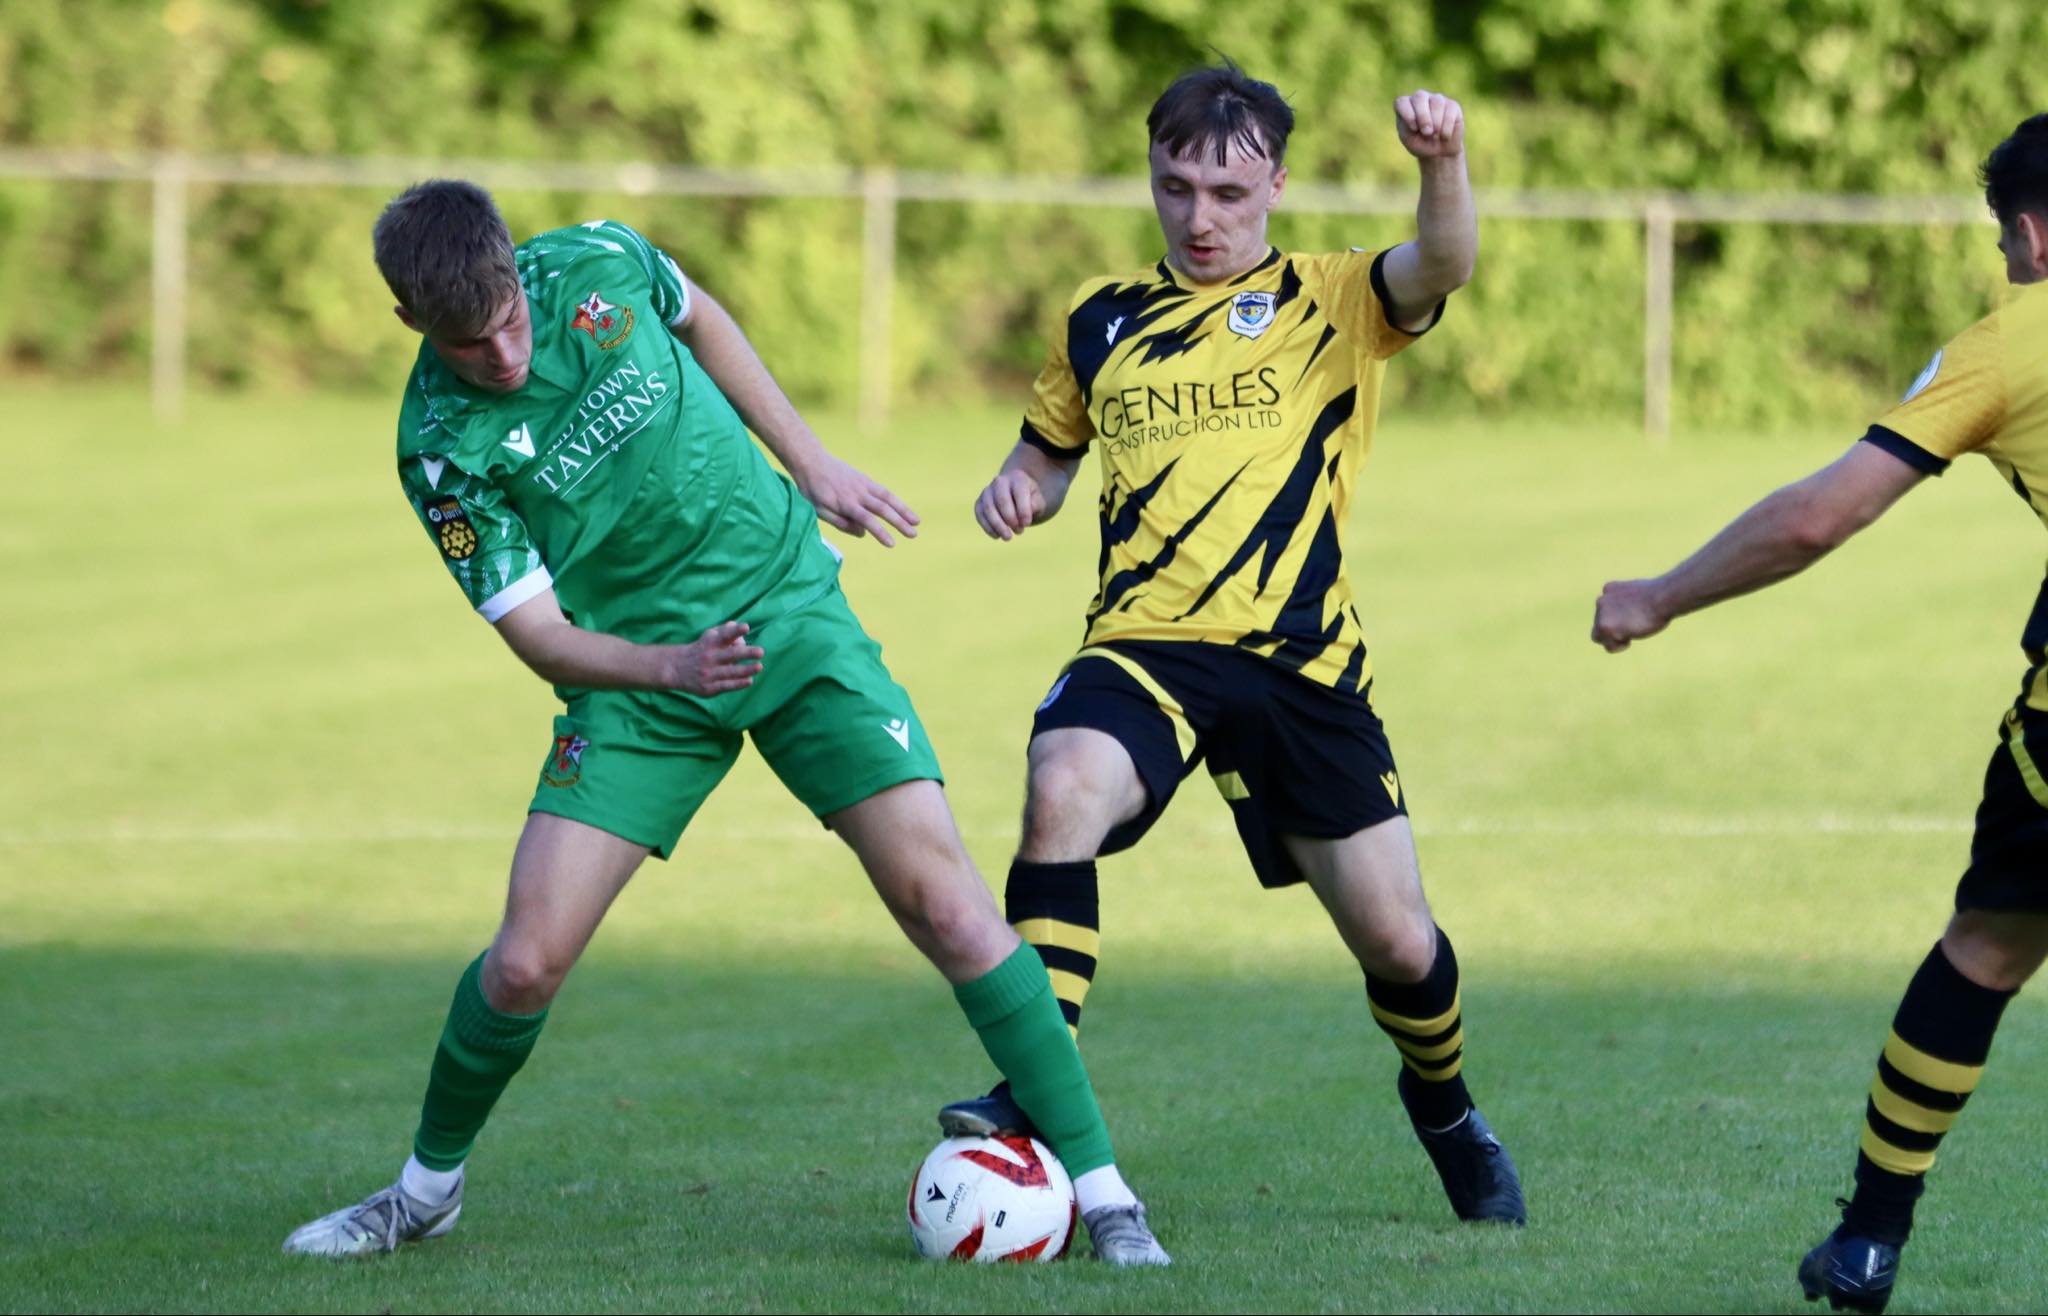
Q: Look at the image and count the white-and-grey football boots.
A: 2